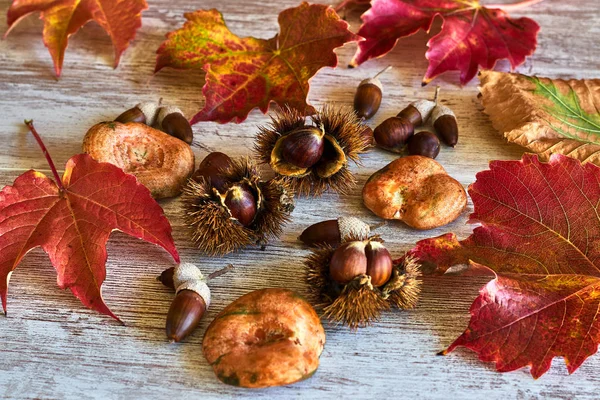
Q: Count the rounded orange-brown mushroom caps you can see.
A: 3